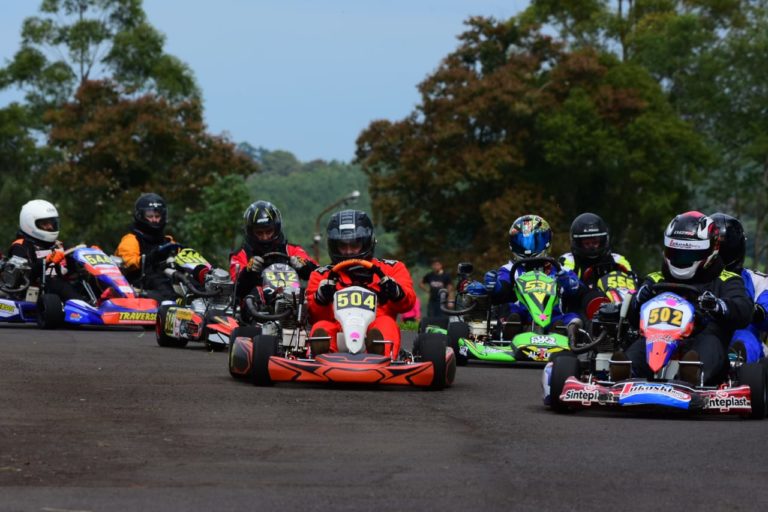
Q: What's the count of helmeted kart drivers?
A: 8